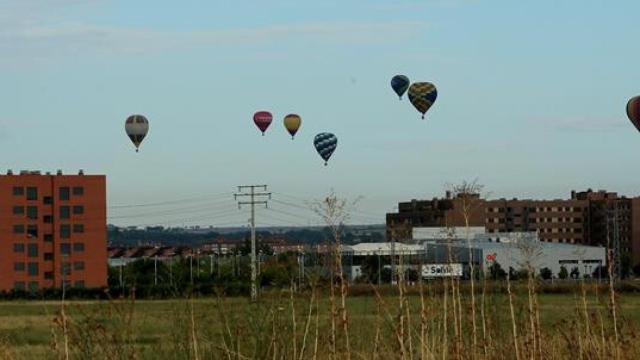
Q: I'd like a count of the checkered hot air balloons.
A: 2